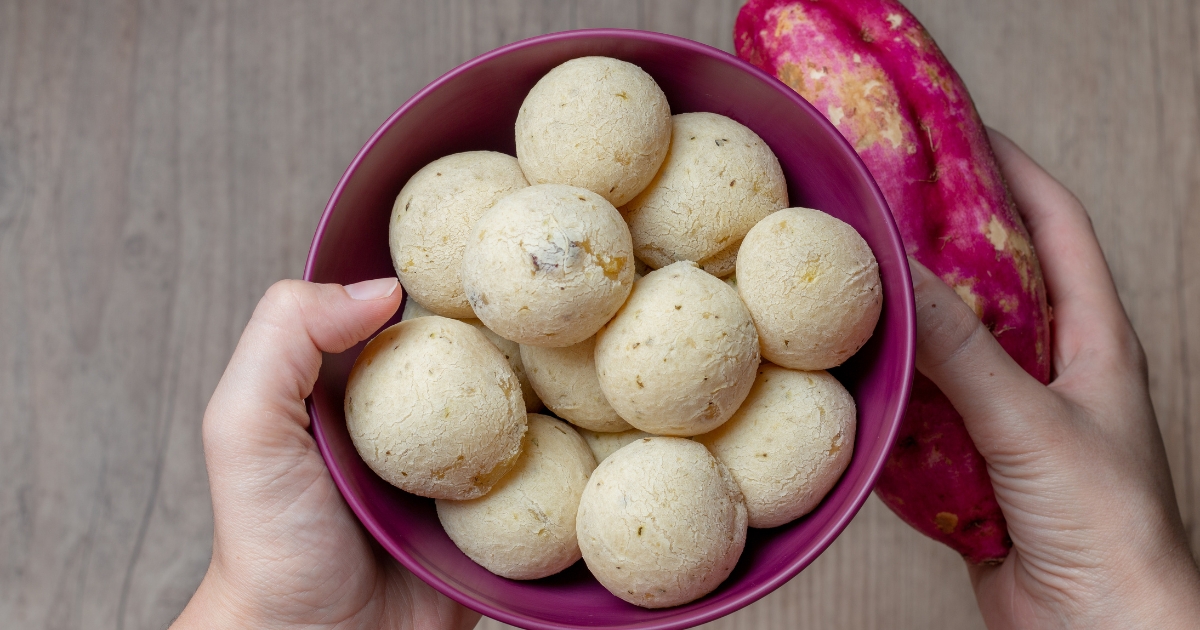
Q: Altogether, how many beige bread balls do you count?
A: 13